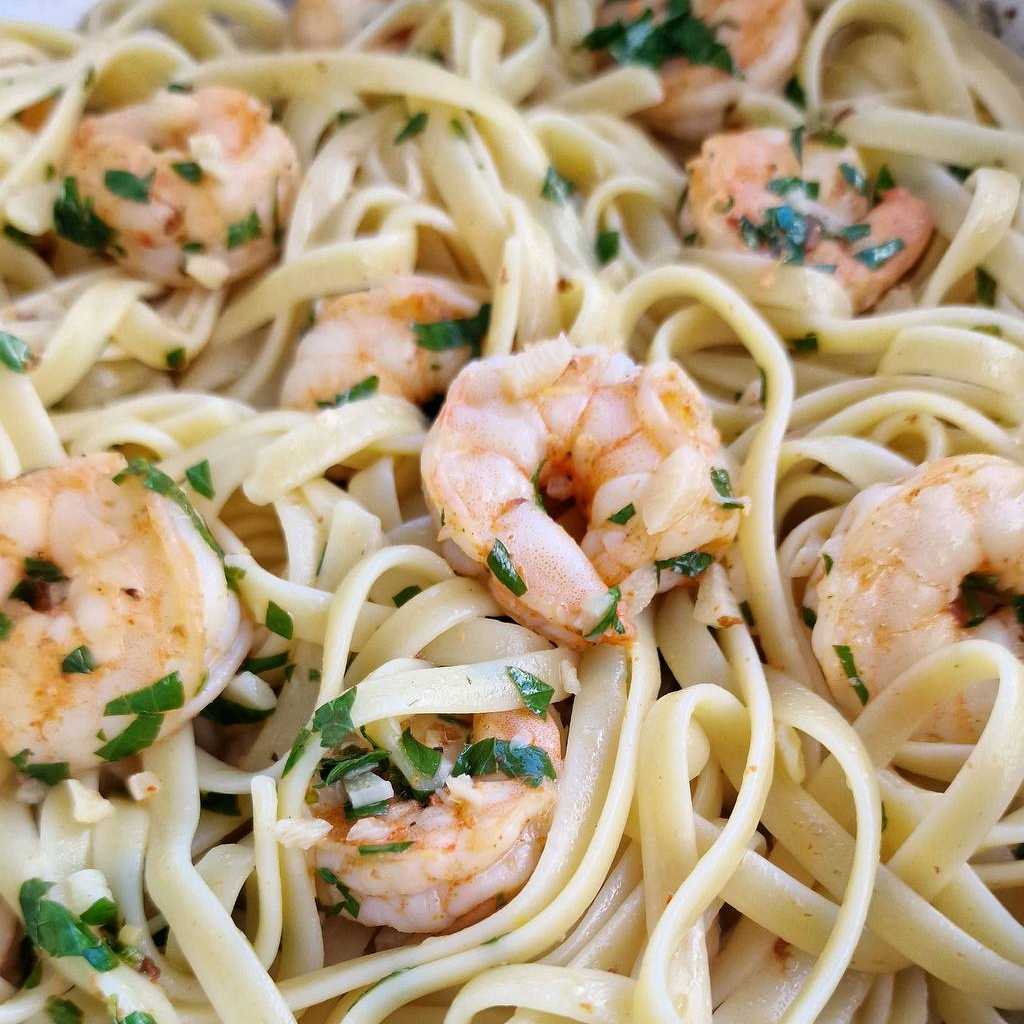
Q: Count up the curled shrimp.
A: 8